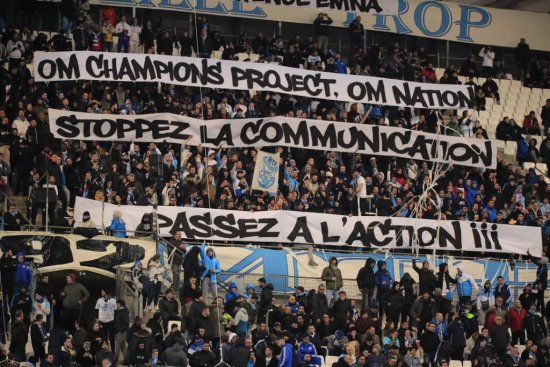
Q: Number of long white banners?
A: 3